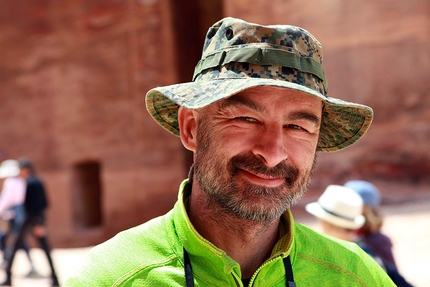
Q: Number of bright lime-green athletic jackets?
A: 1